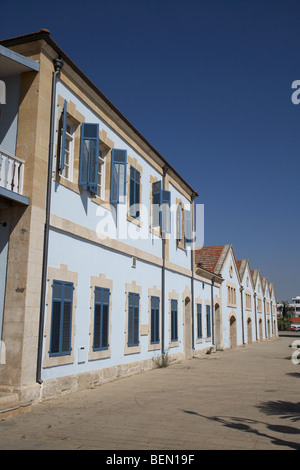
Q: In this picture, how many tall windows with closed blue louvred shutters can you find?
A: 8